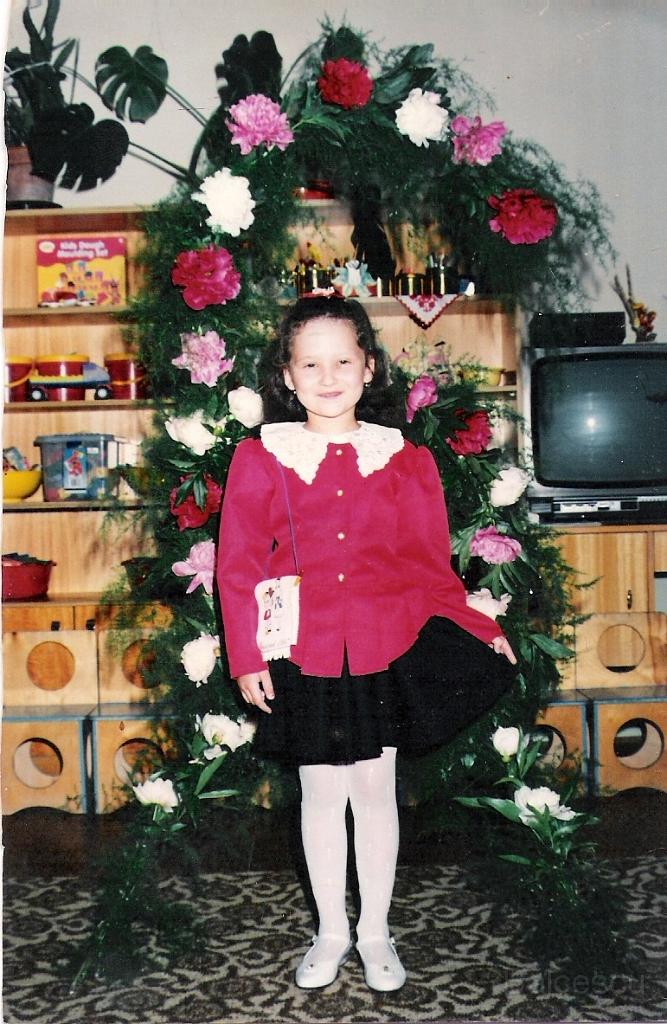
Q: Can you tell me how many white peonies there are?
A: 11